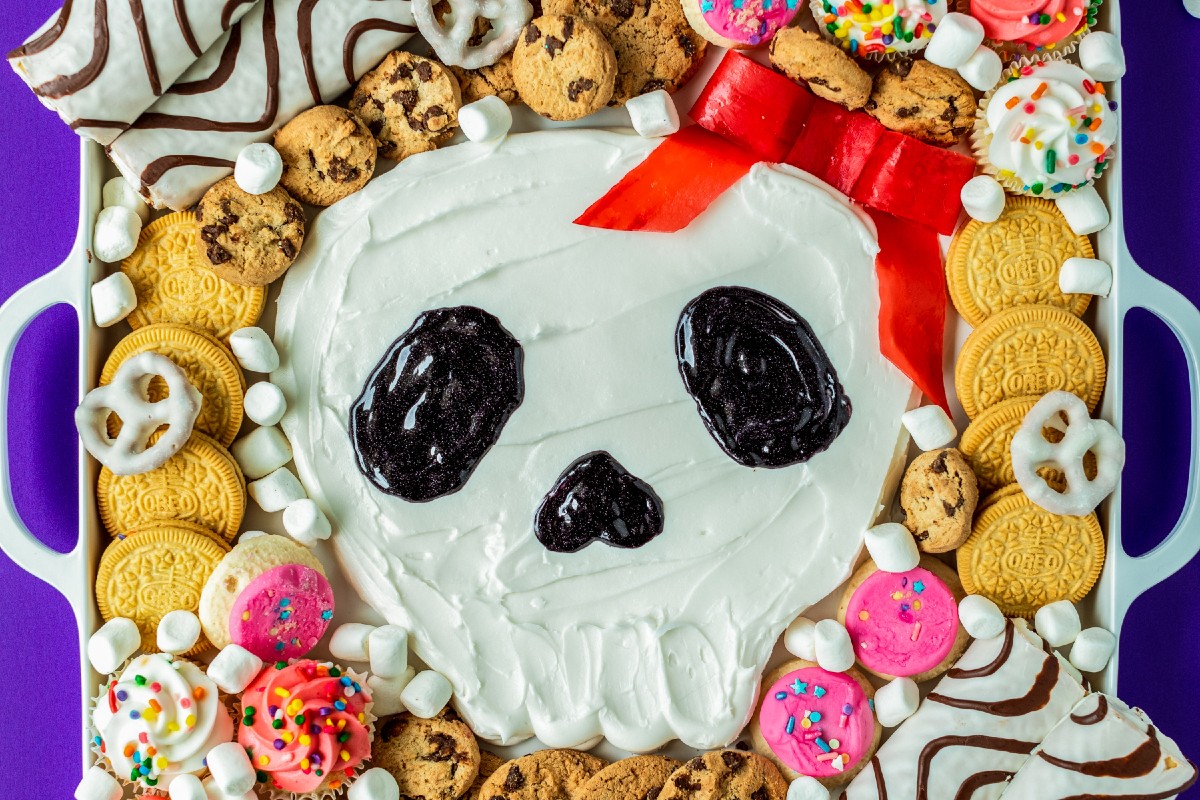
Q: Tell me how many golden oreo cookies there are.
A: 8